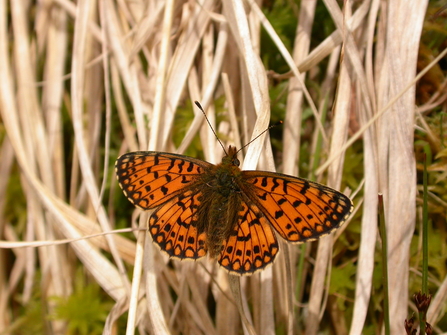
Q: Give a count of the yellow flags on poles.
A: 0